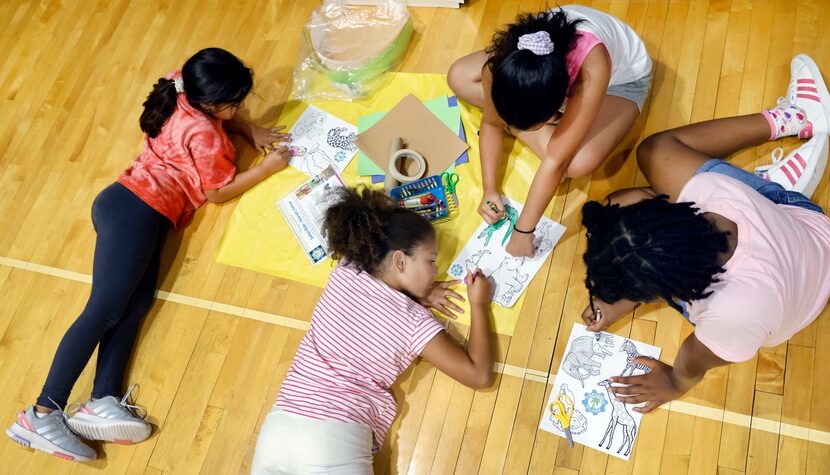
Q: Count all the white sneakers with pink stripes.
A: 2